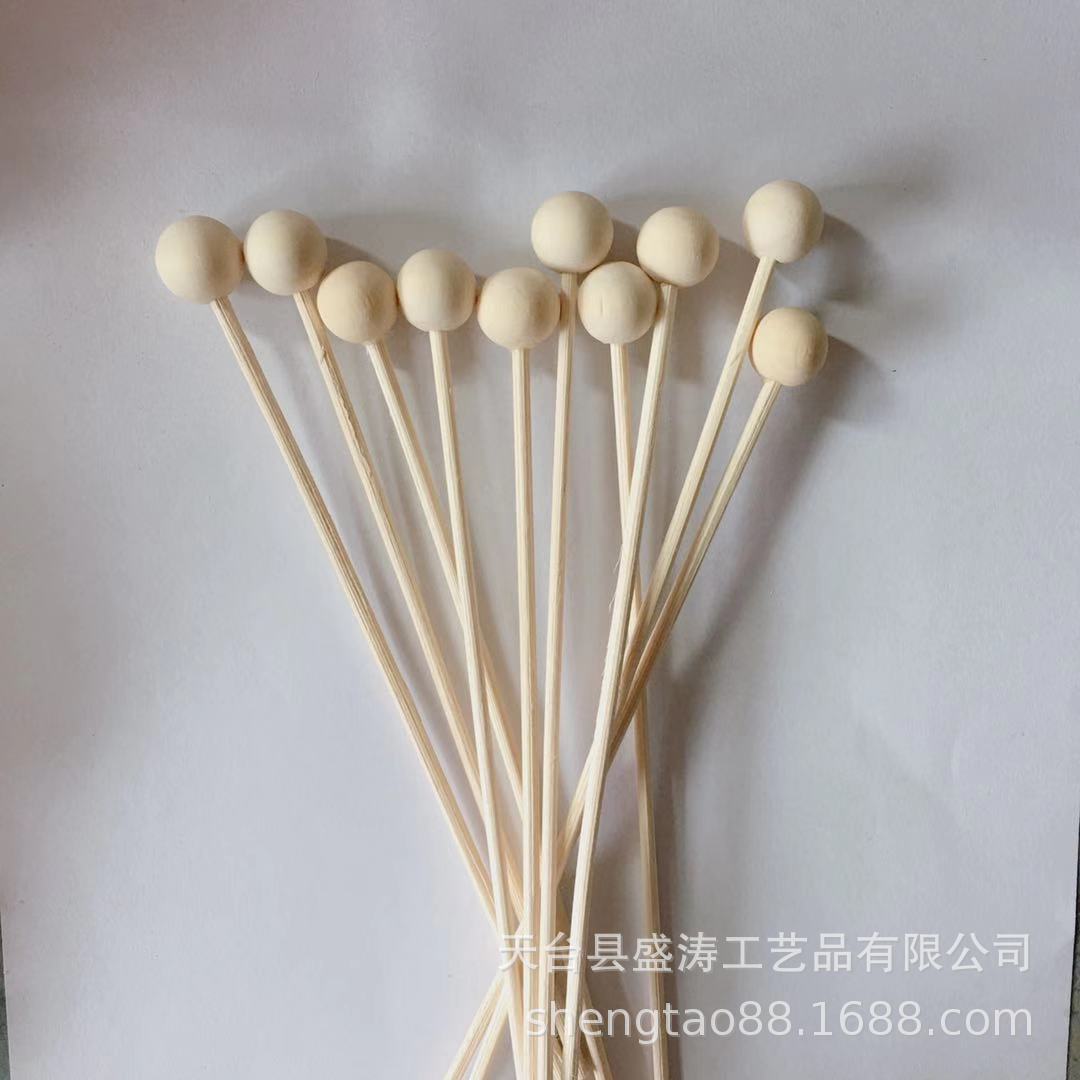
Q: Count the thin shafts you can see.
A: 10